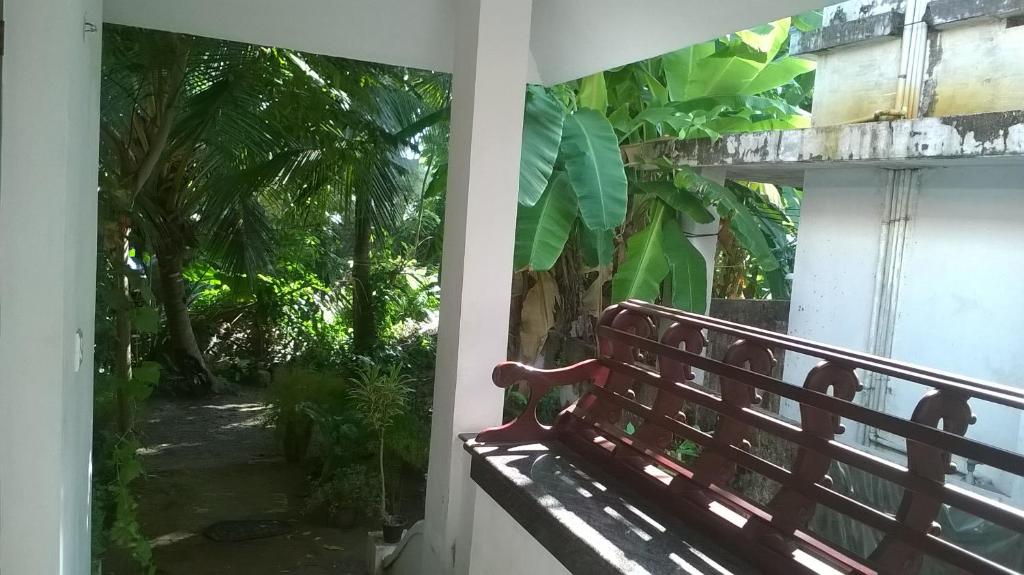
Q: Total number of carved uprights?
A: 5